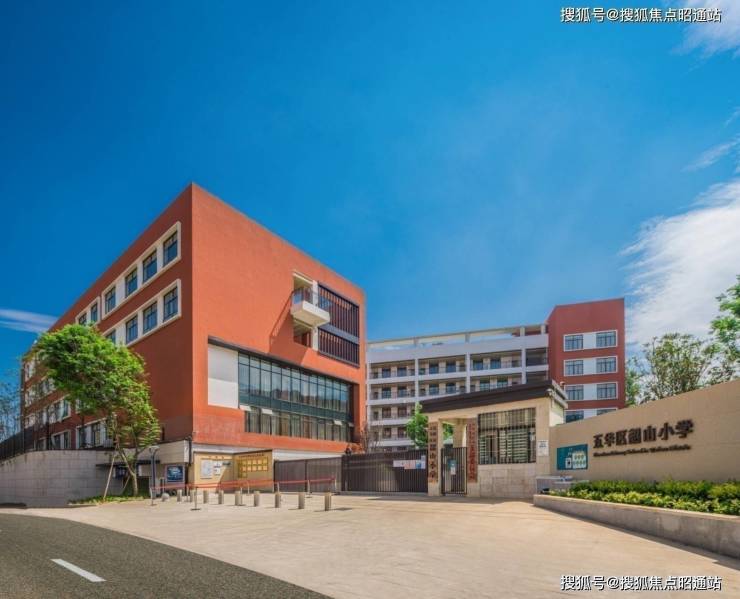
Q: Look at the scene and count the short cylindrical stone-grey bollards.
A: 9